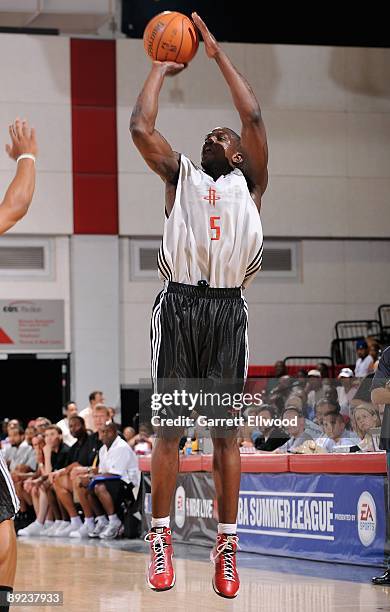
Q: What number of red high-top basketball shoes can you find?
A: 2